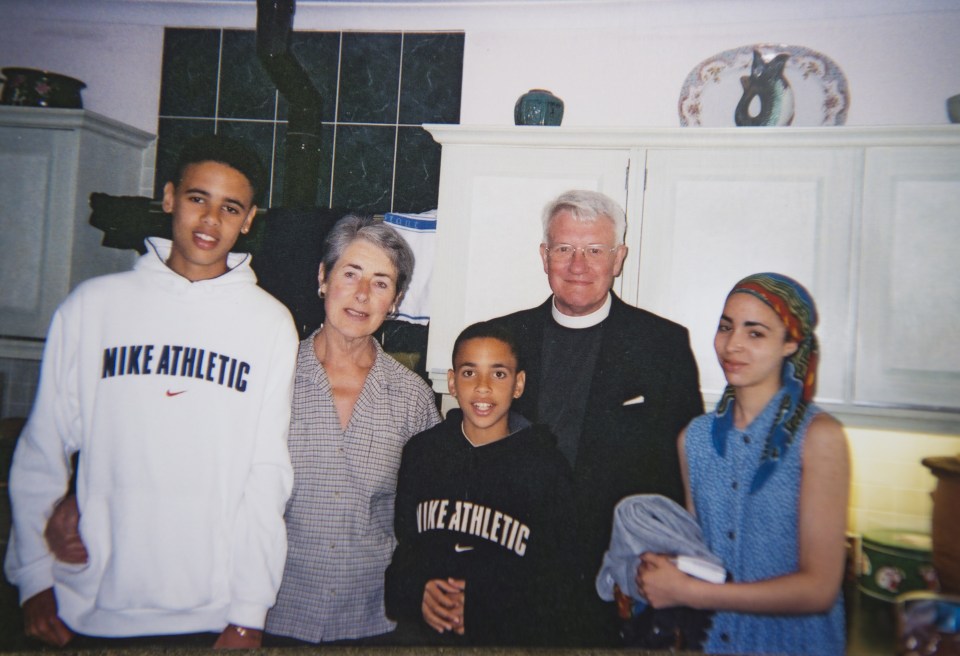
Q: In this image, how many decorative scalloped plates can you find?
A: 1